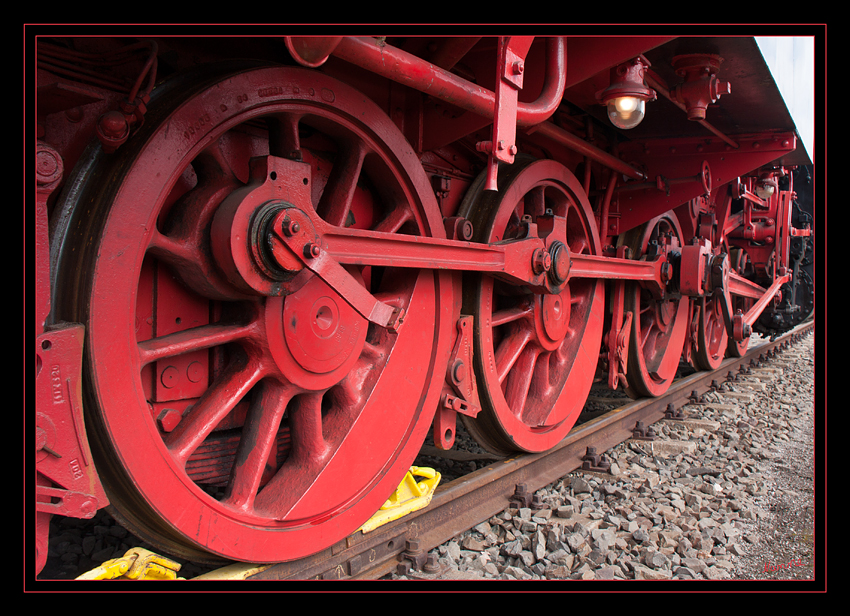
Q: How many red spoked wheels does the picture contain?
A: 5